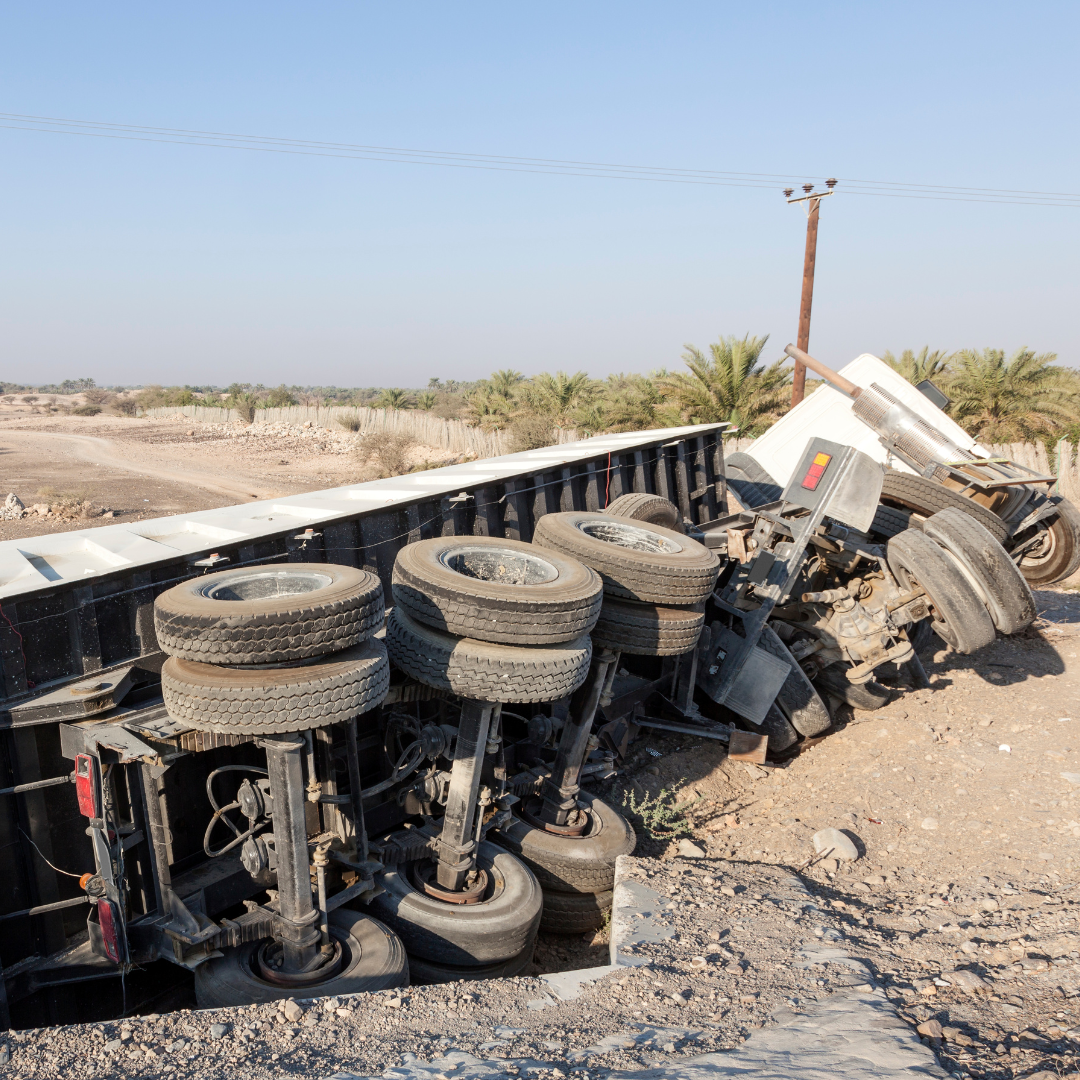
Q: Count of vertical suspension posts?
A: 3